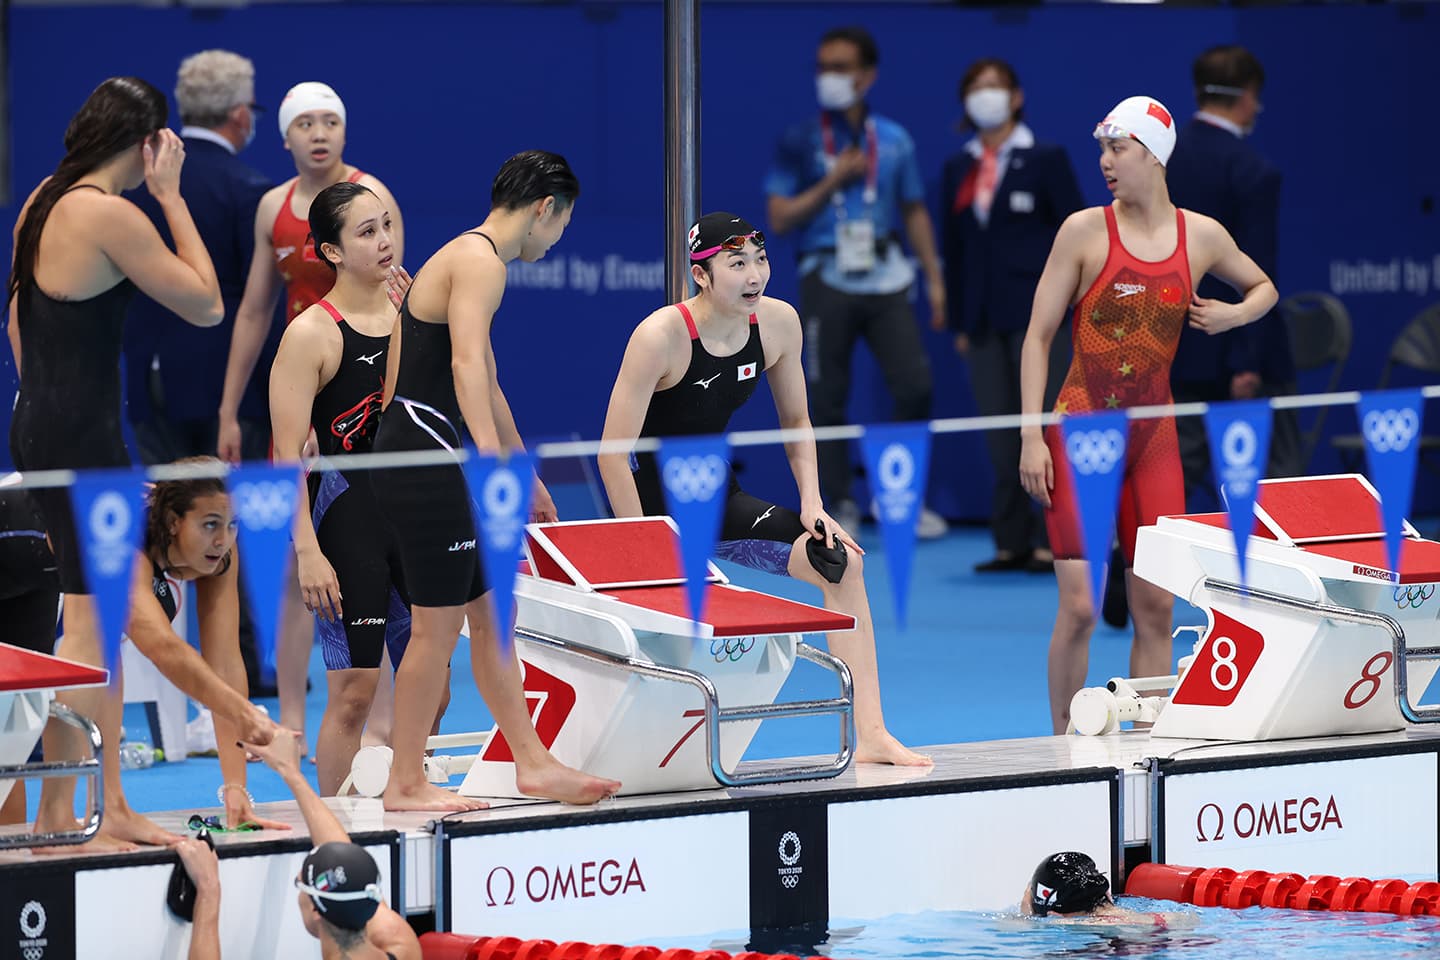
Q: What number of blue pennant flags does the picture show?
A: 8